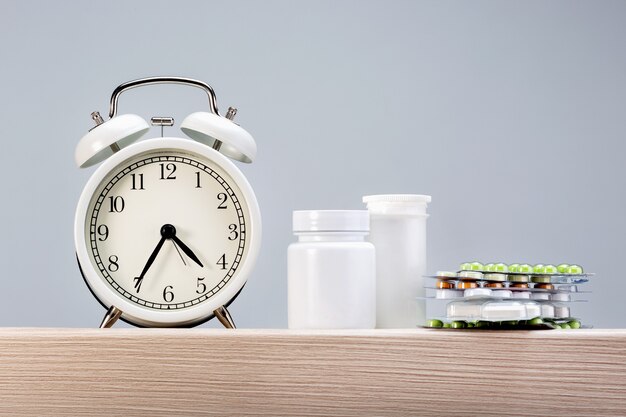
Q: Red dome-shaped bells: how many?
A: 0